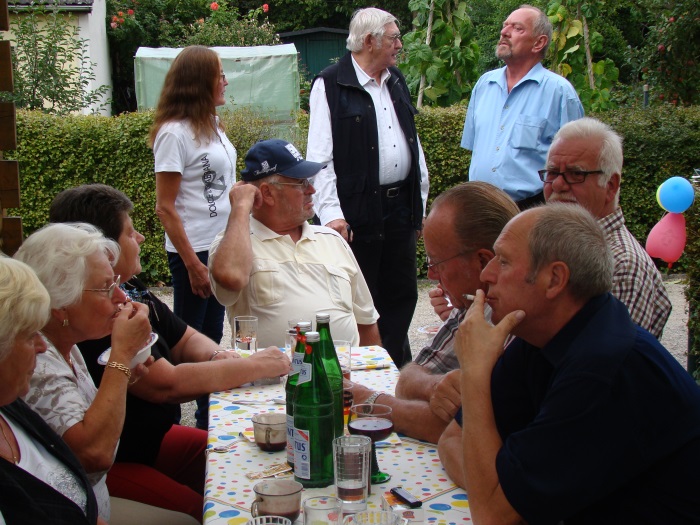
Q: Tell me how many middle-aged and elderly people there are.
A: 10